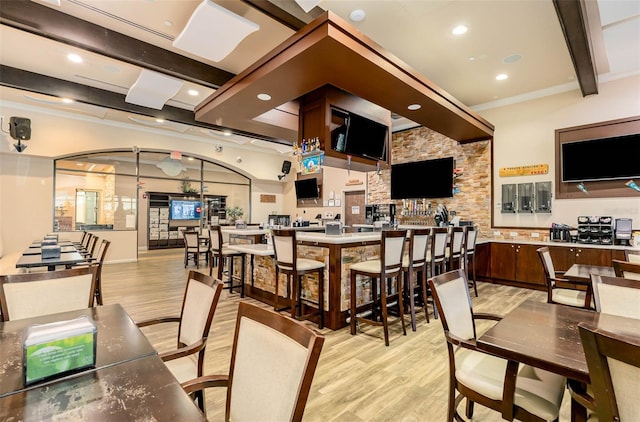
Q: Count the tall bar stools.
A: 7